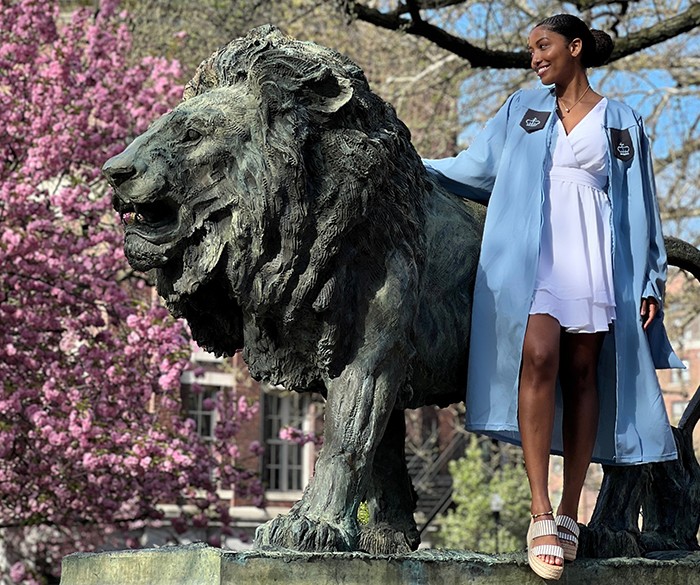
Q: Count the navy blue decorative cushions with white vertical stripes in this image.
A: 0